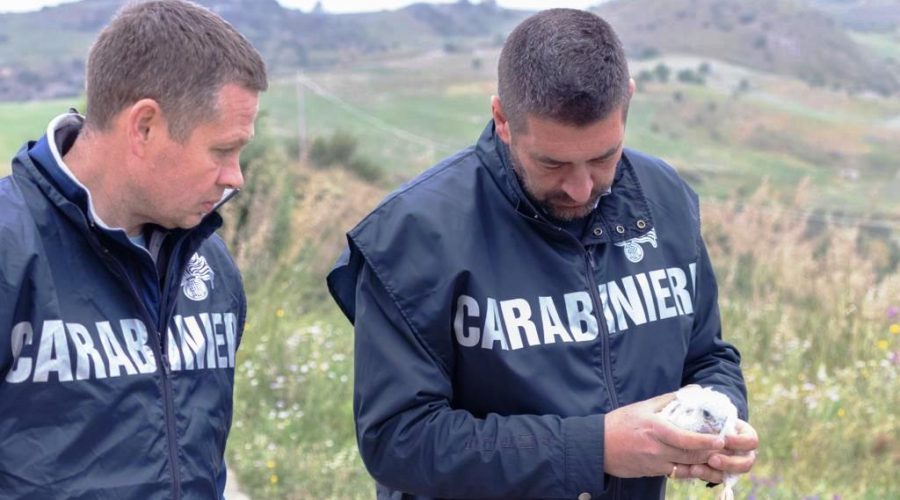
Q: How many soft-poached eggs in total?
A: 0